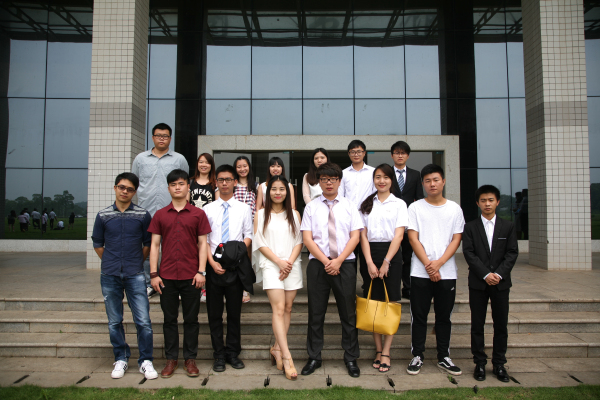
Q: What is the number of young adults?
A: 15